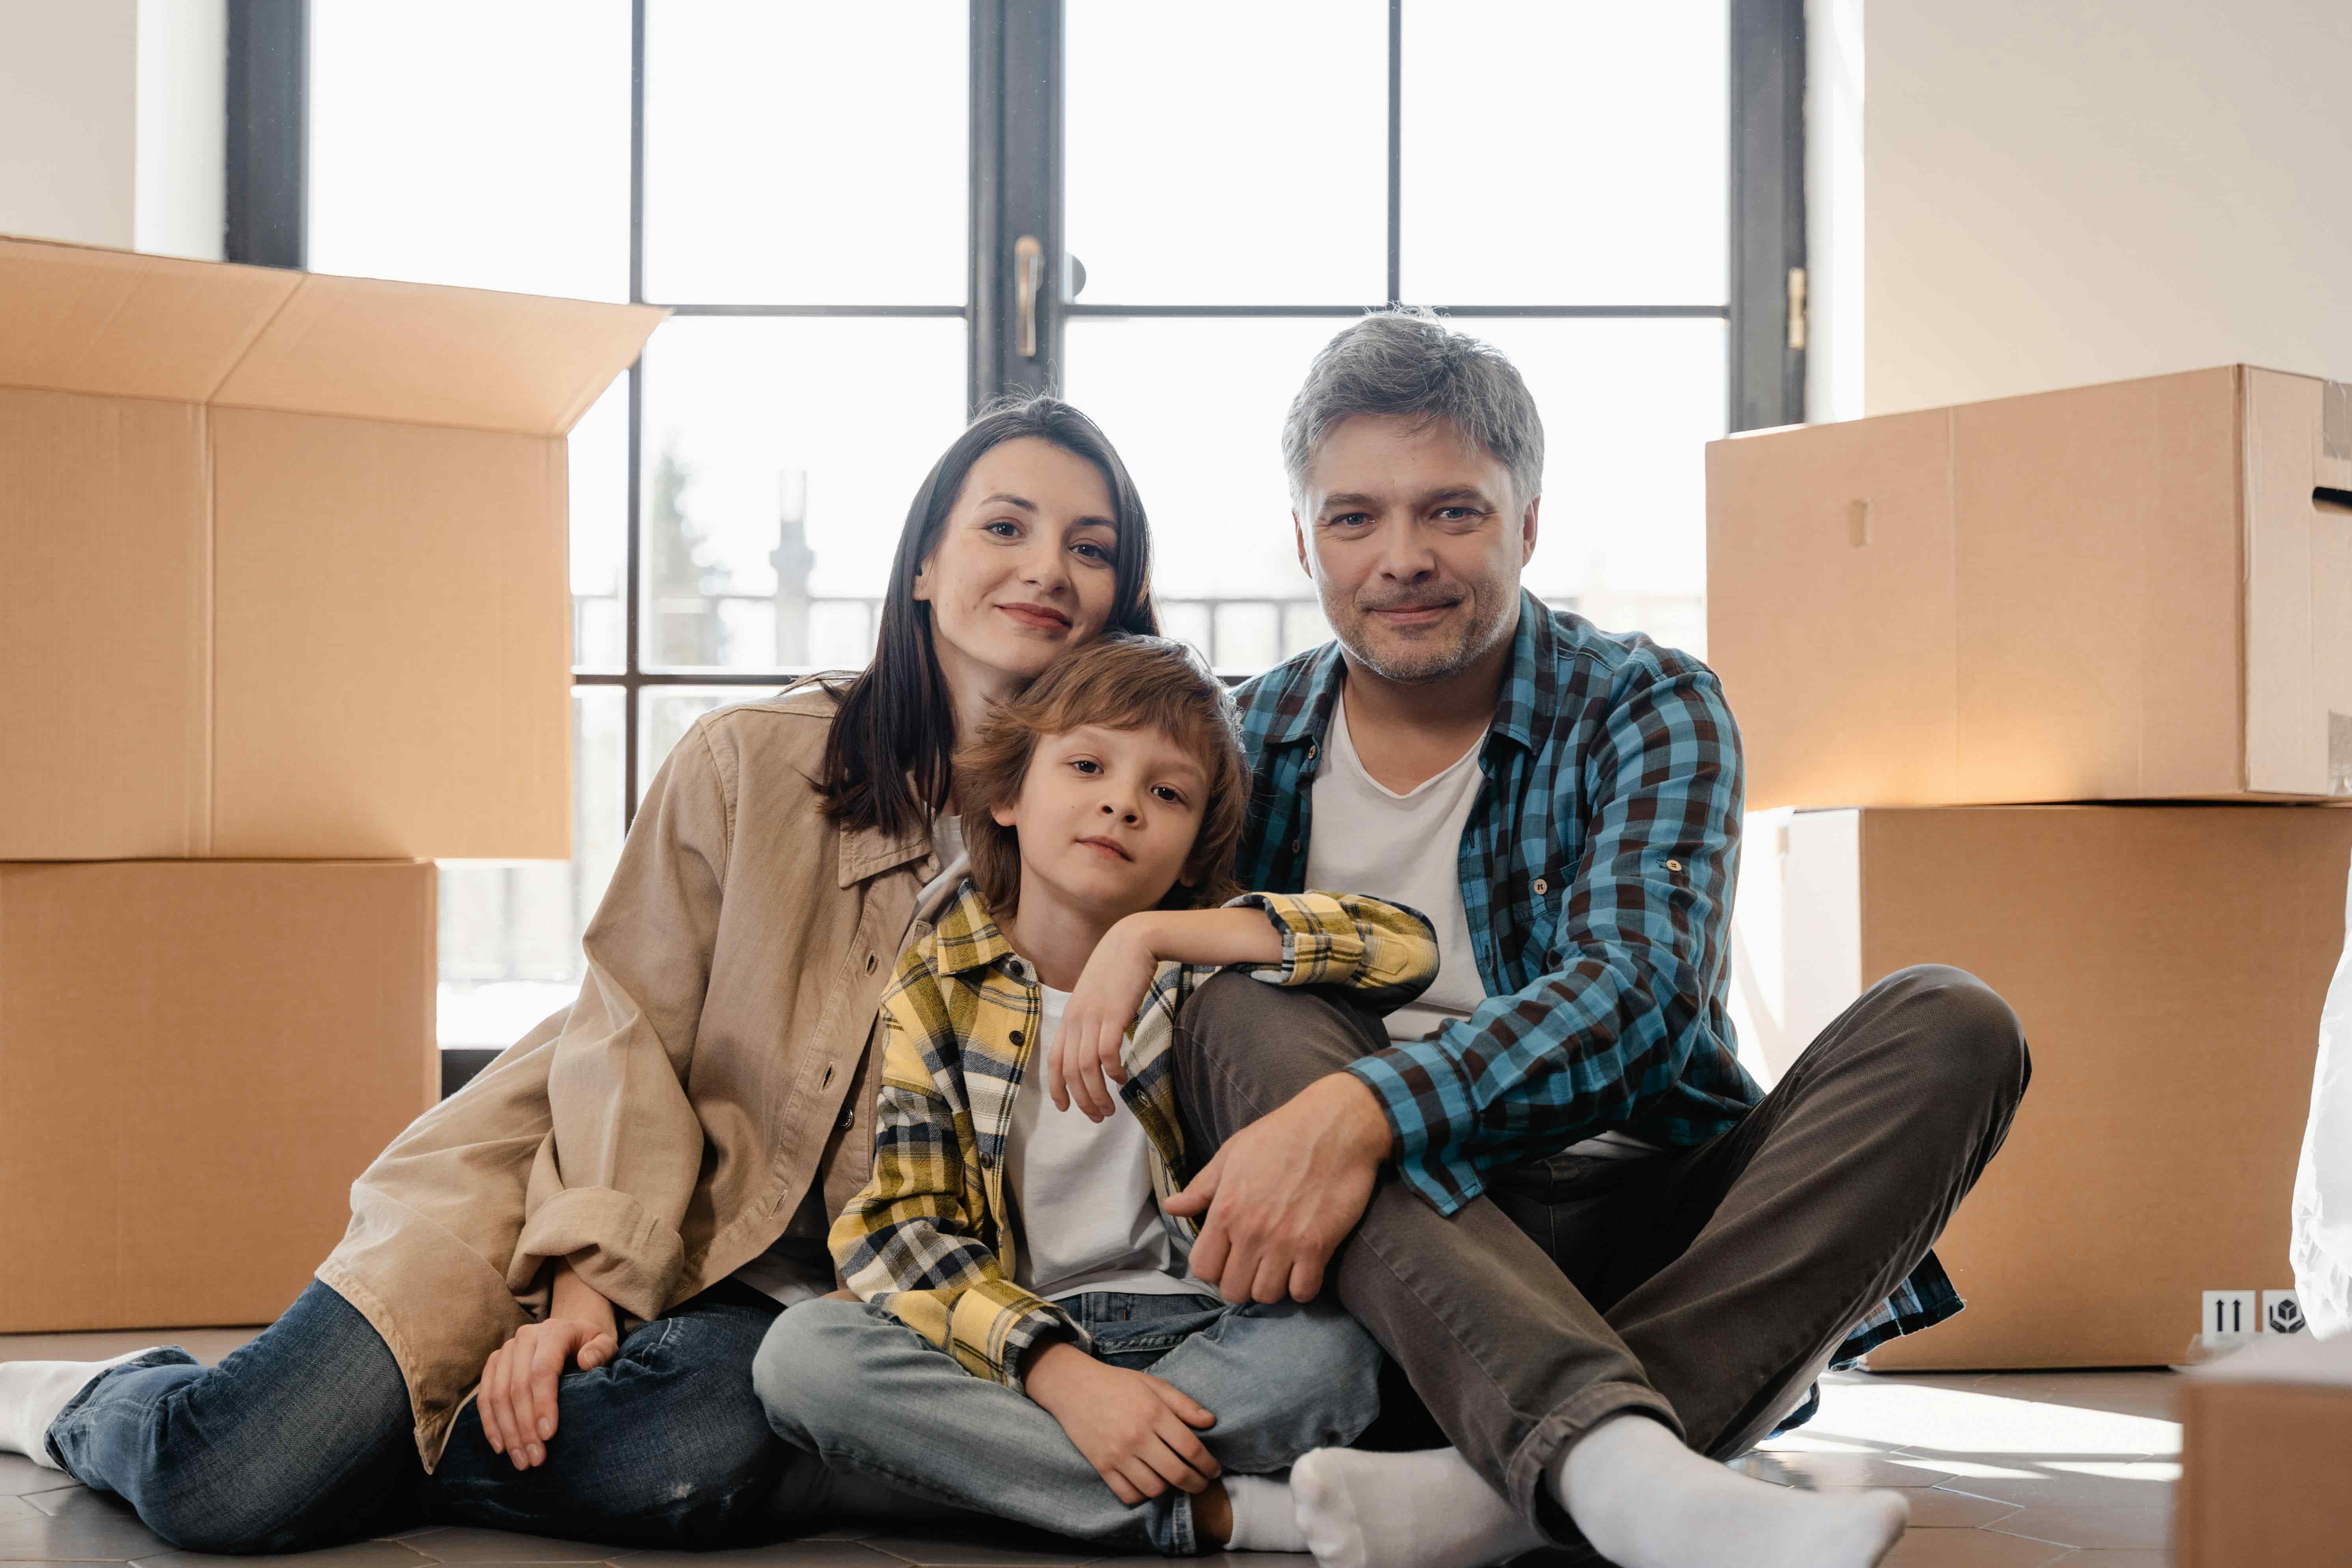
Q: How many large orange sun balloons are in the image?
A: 0